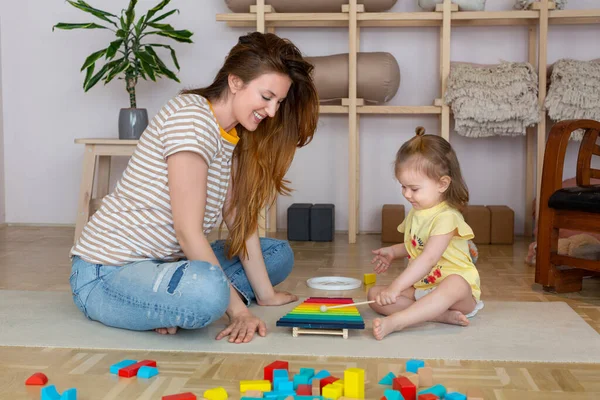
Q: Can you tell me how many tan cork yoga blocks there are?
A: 3